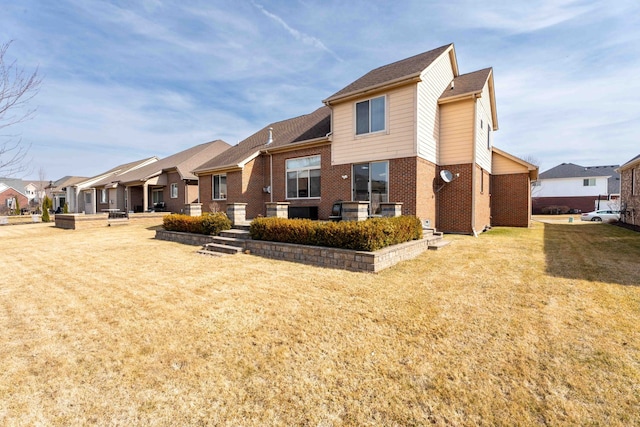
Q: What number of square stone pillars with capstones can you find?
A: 5